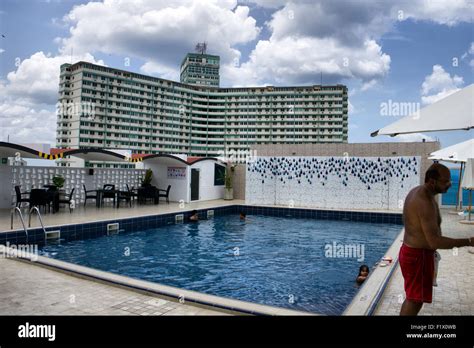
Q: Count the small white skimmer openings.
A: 4